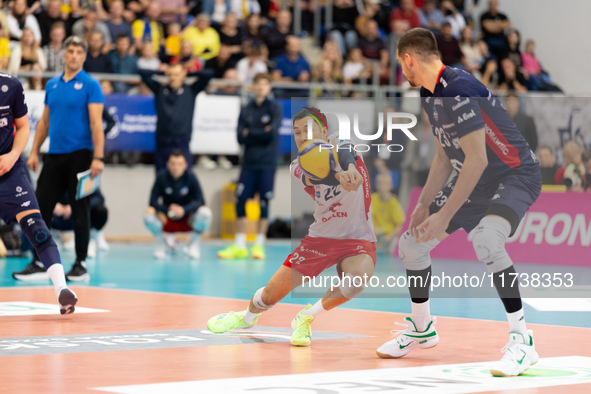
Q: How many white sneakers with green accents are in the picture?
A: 2